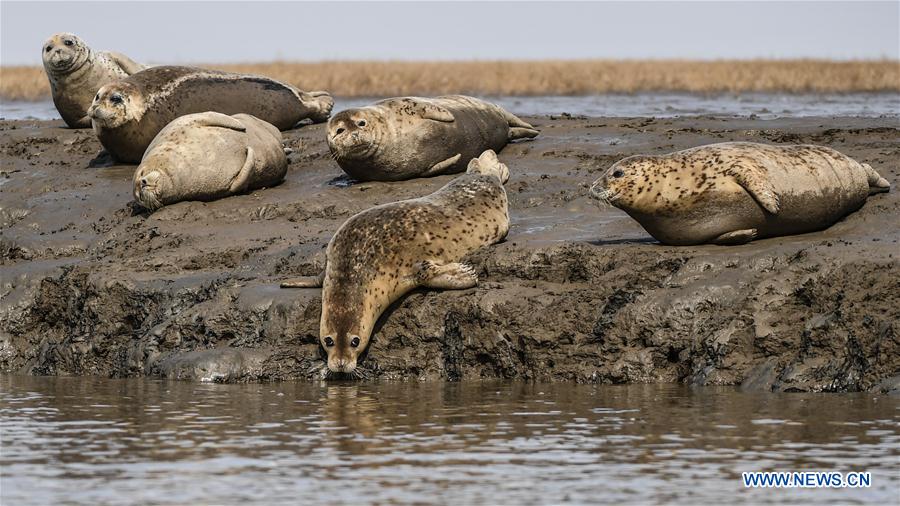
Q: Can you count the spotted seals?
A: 6